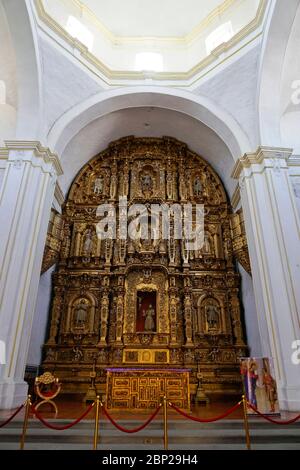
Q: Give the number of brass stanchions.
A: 4